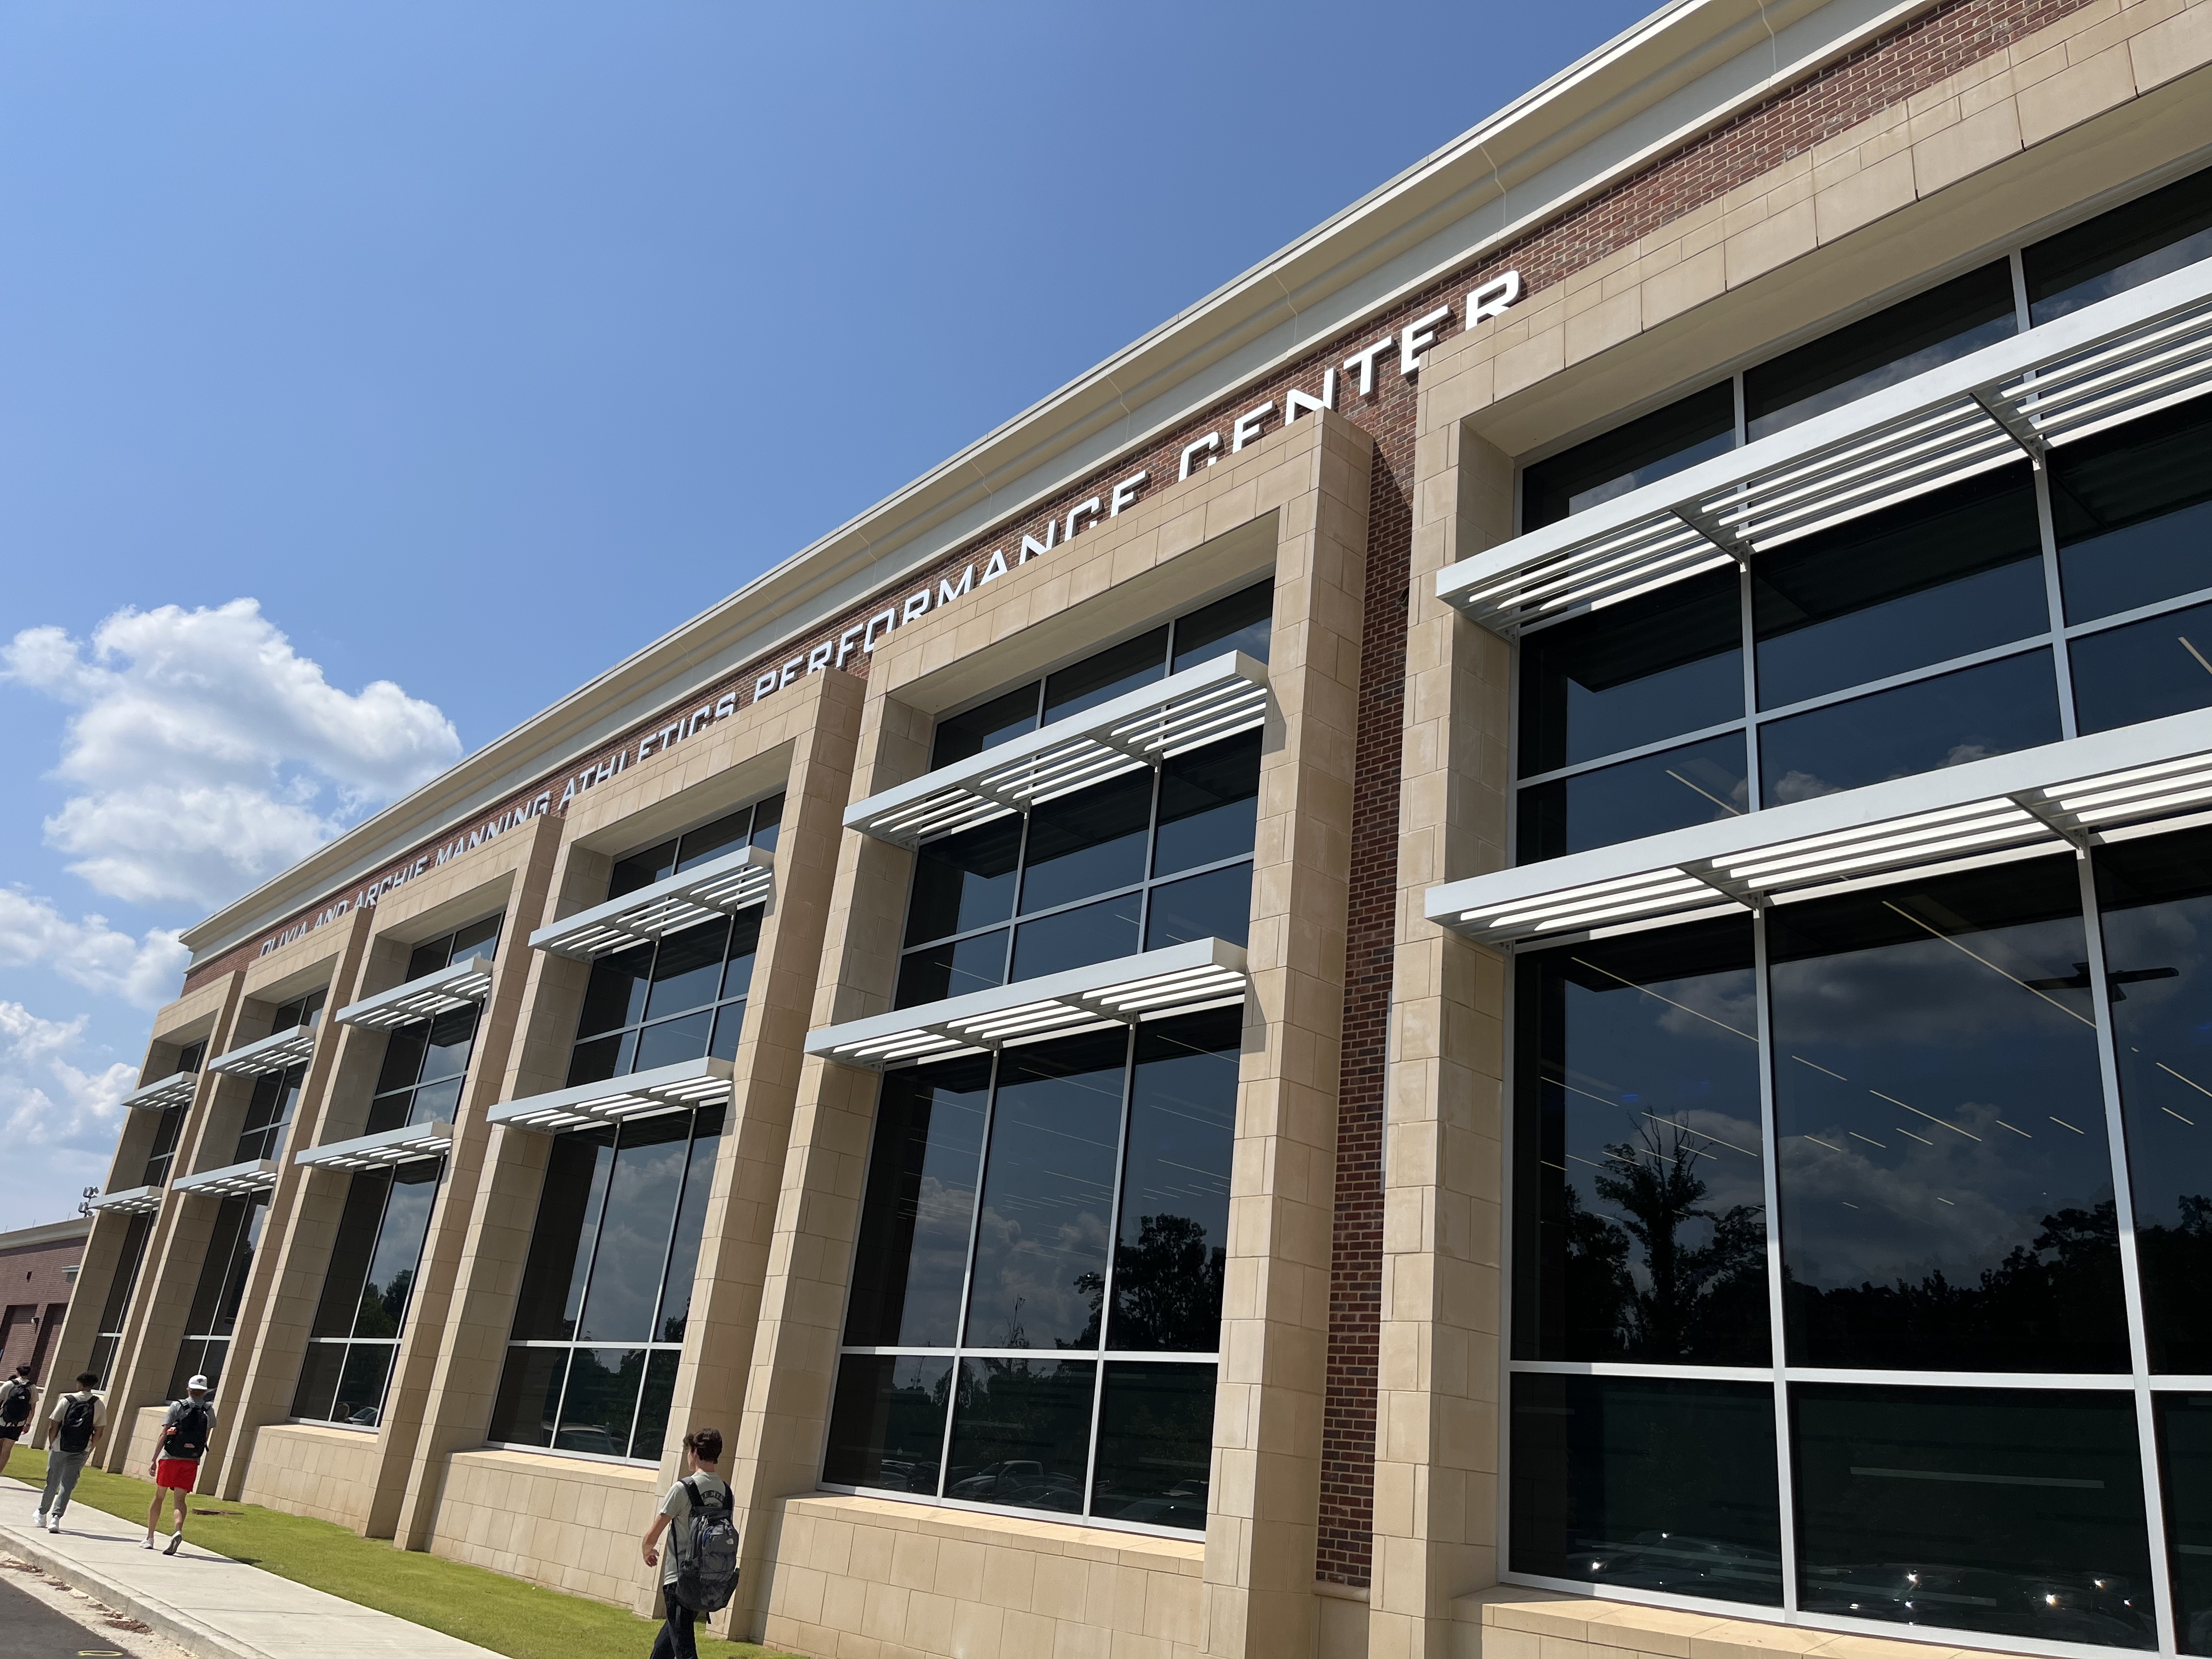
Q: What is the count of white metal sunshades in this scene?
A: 12